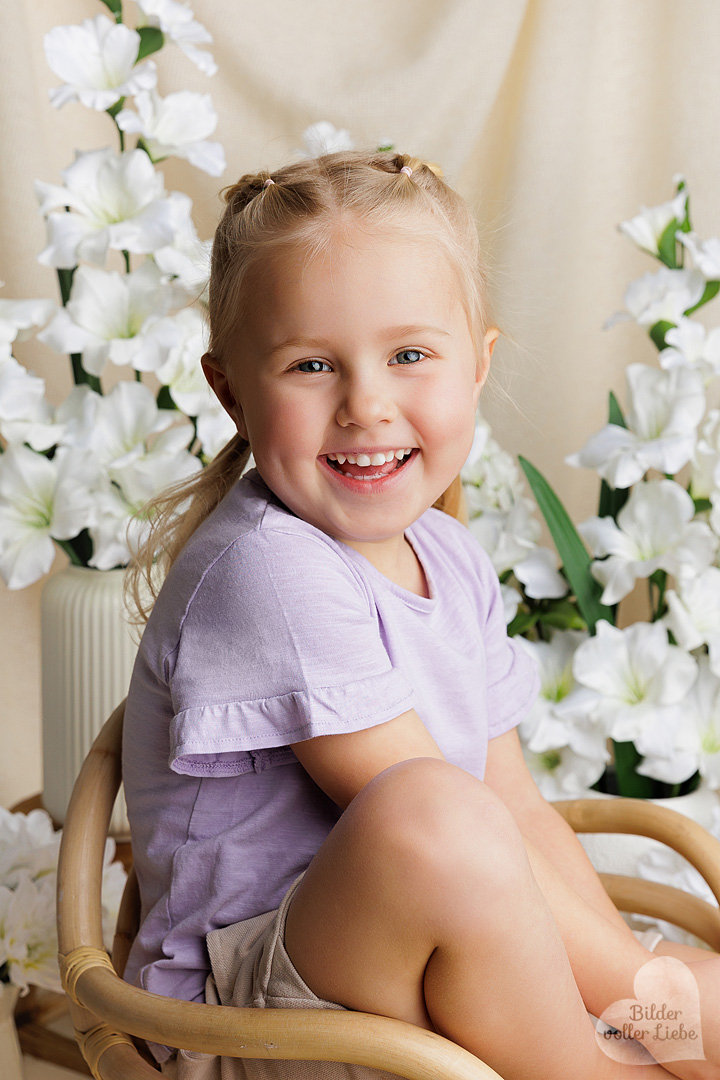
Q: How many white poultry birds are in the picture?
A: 0